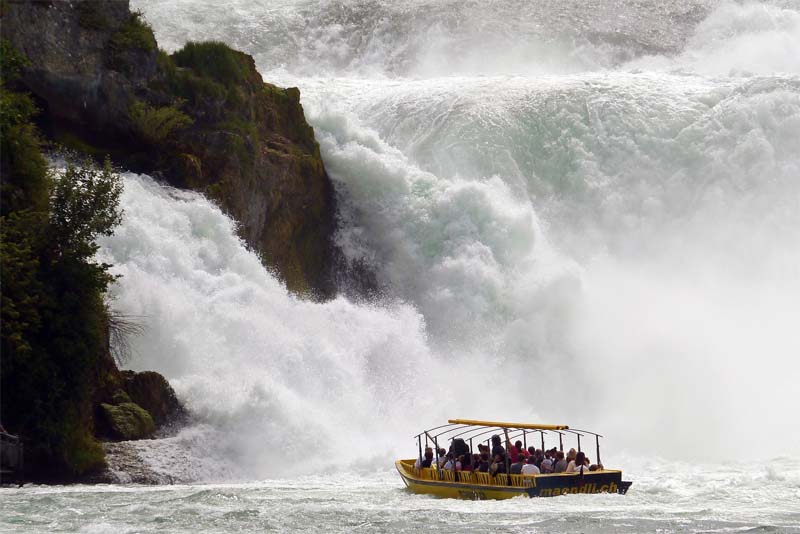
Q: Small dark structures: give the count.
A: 1